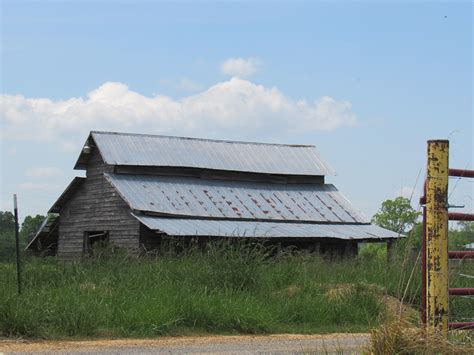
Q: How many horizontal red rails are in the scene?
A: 5